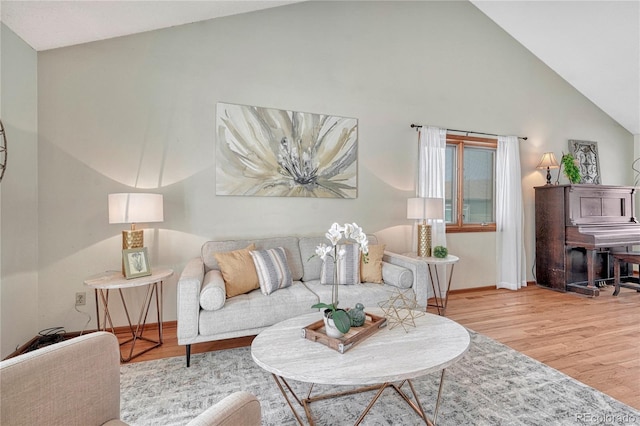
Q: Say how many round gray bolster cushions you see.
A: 2